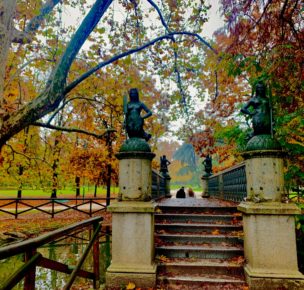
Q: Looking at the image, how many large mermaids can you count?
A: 2